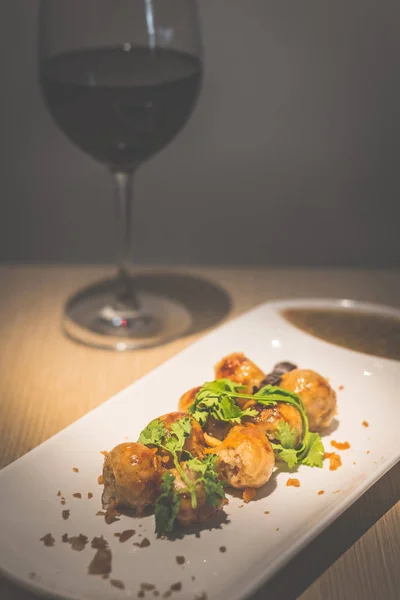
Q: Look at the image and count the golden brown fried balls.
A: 8